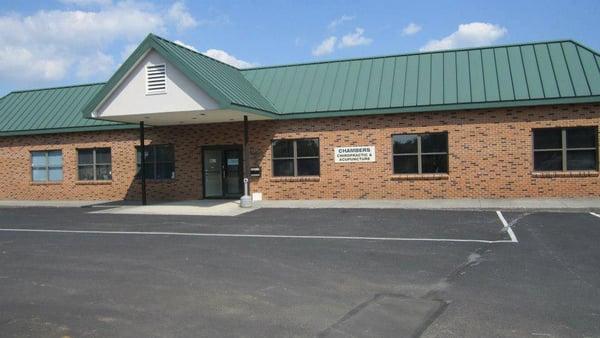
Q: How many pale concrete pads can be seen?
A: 1